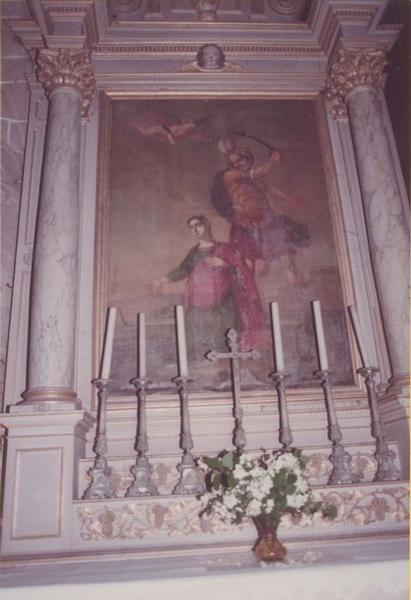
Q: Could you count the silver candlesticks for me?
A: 6